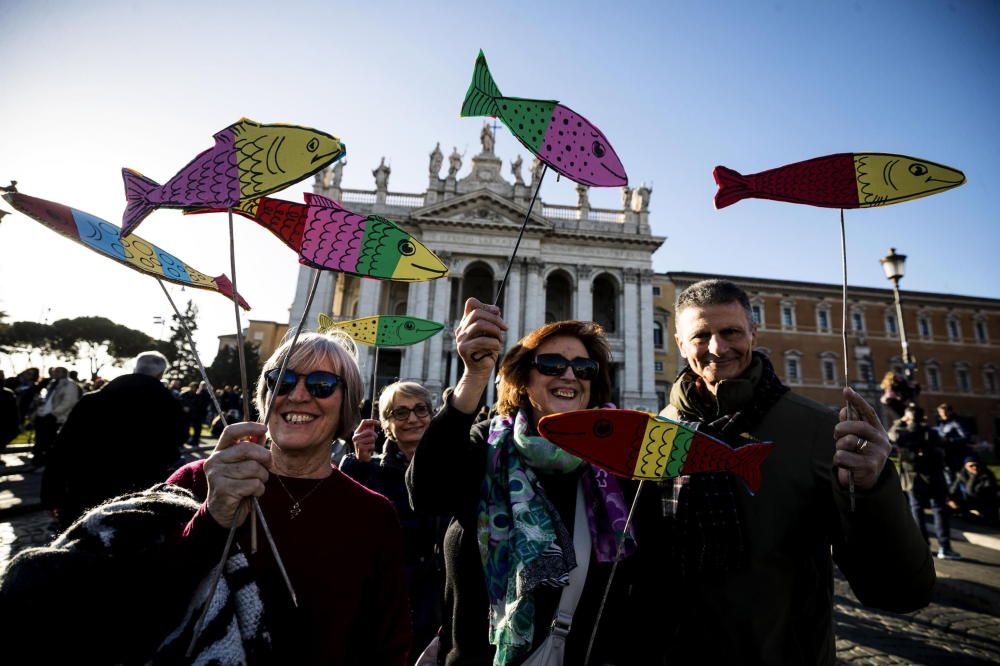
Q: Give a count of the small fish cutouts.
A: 7